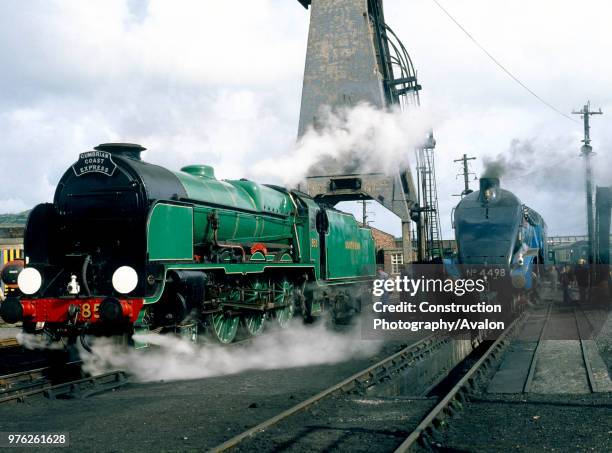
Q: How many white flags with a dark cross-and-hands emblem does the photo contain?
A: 0